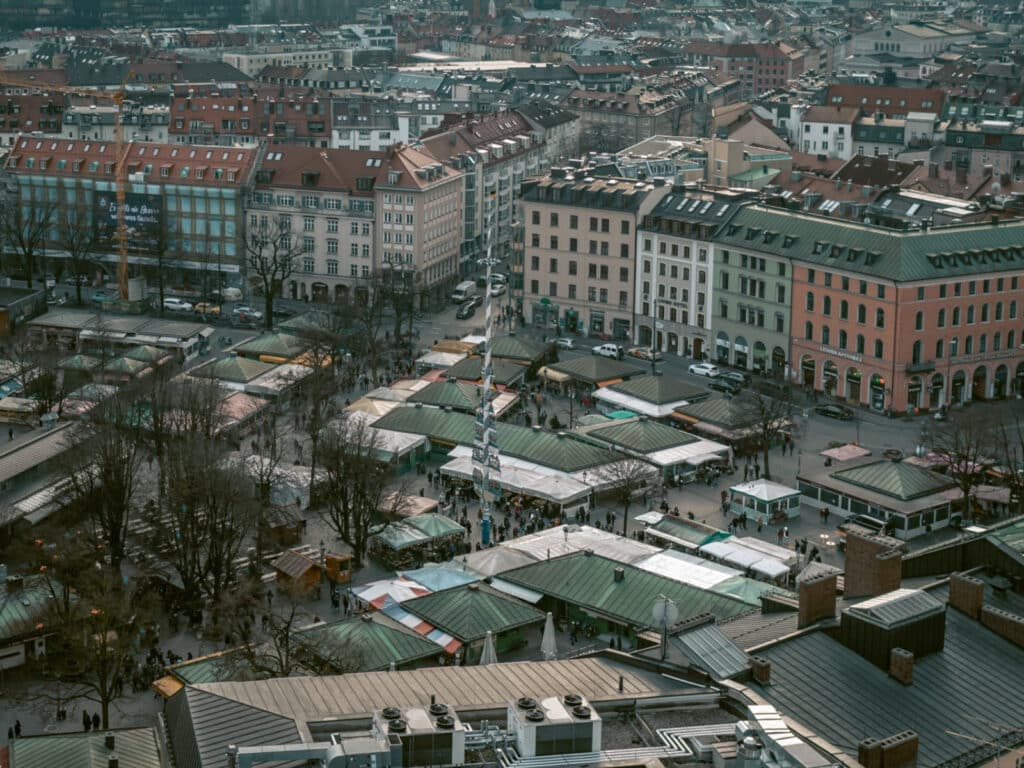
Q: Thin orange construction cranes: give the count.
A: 1